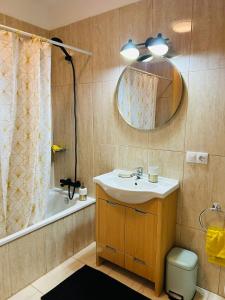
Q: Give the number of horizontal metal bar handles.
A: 4